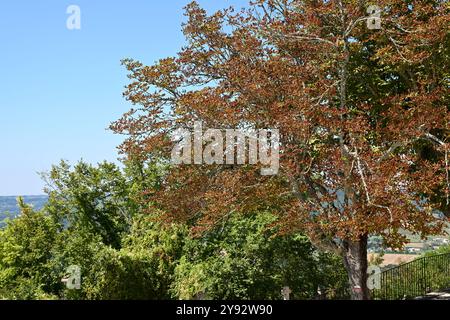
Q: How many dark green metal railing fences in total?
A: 1